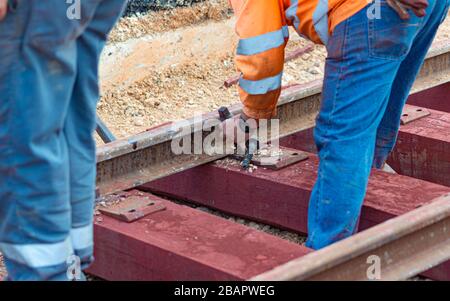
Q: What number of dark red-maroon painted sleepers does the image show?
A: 4